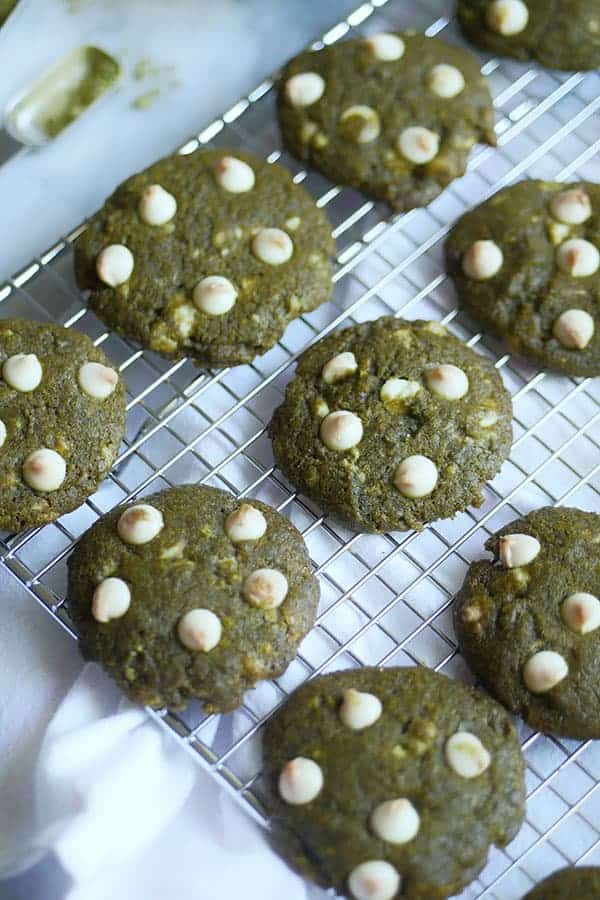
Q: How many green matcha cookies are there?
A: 10